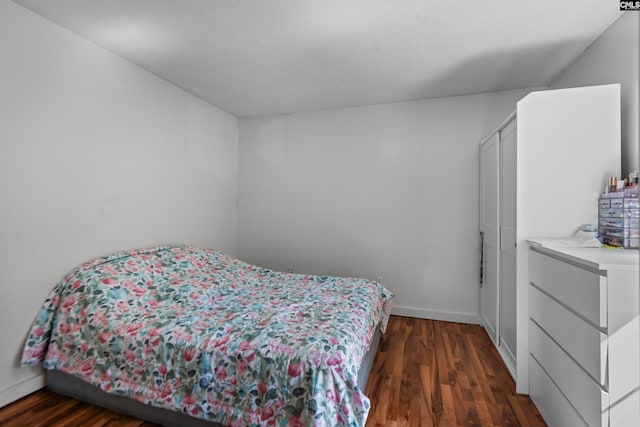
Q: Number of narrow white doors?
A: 2